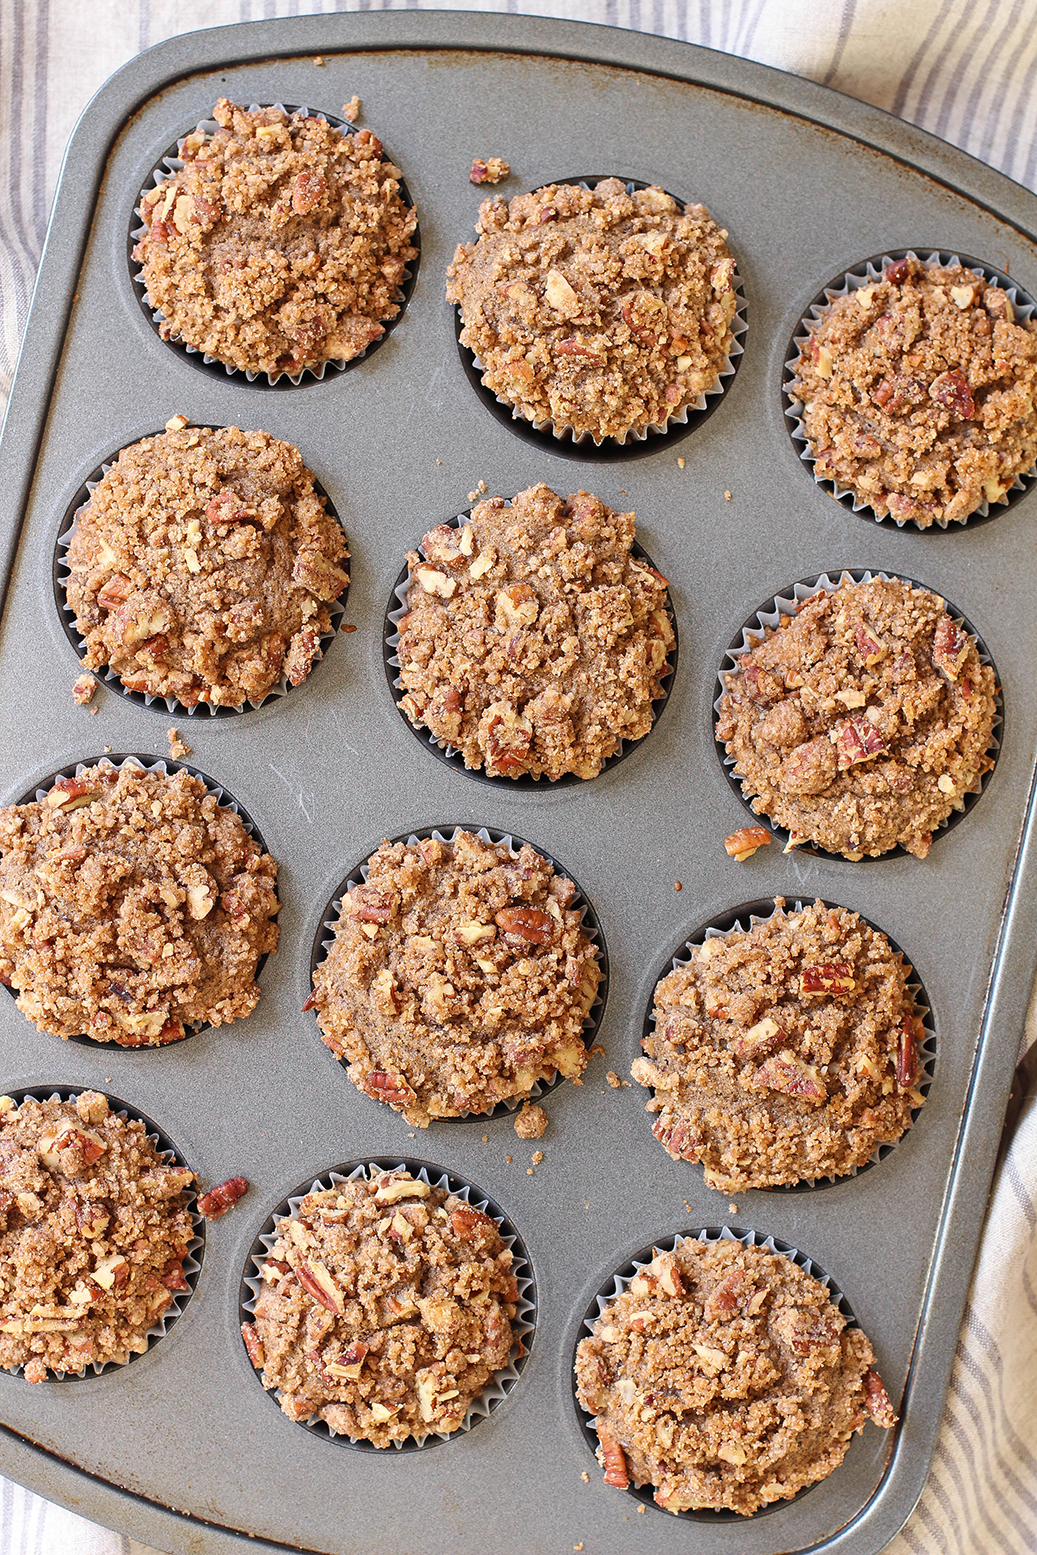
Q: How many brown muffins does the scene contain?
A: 12